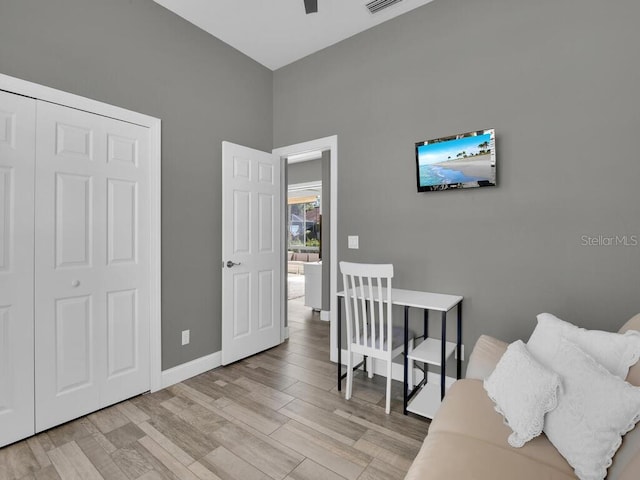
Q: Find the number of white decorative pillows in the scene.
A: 3